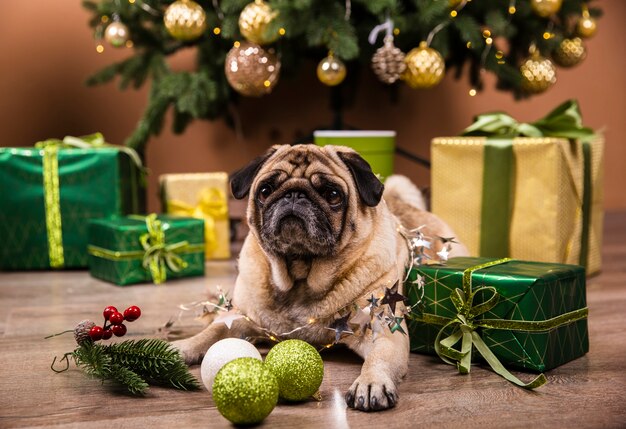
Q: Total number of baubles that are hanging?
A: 11